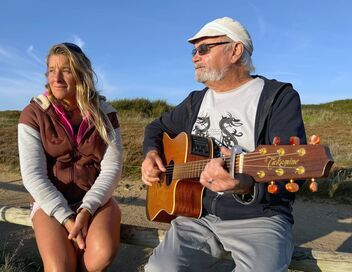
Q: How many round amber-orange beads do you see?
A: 6